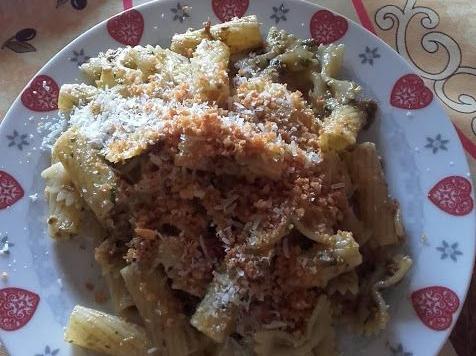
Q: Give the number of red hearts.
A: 9